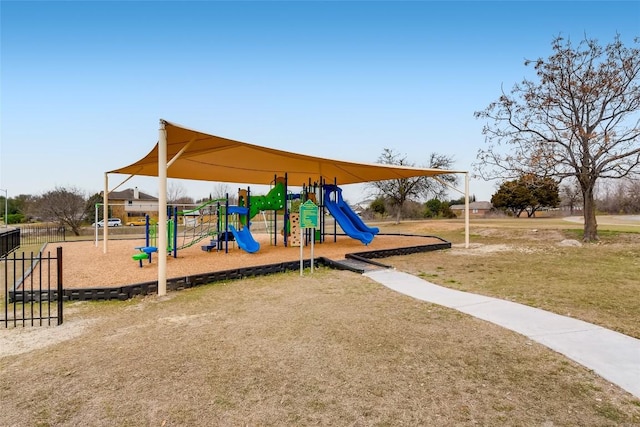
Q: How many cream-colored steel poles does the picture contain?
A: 3